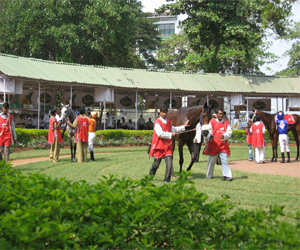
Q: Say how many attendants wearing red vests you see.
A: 7